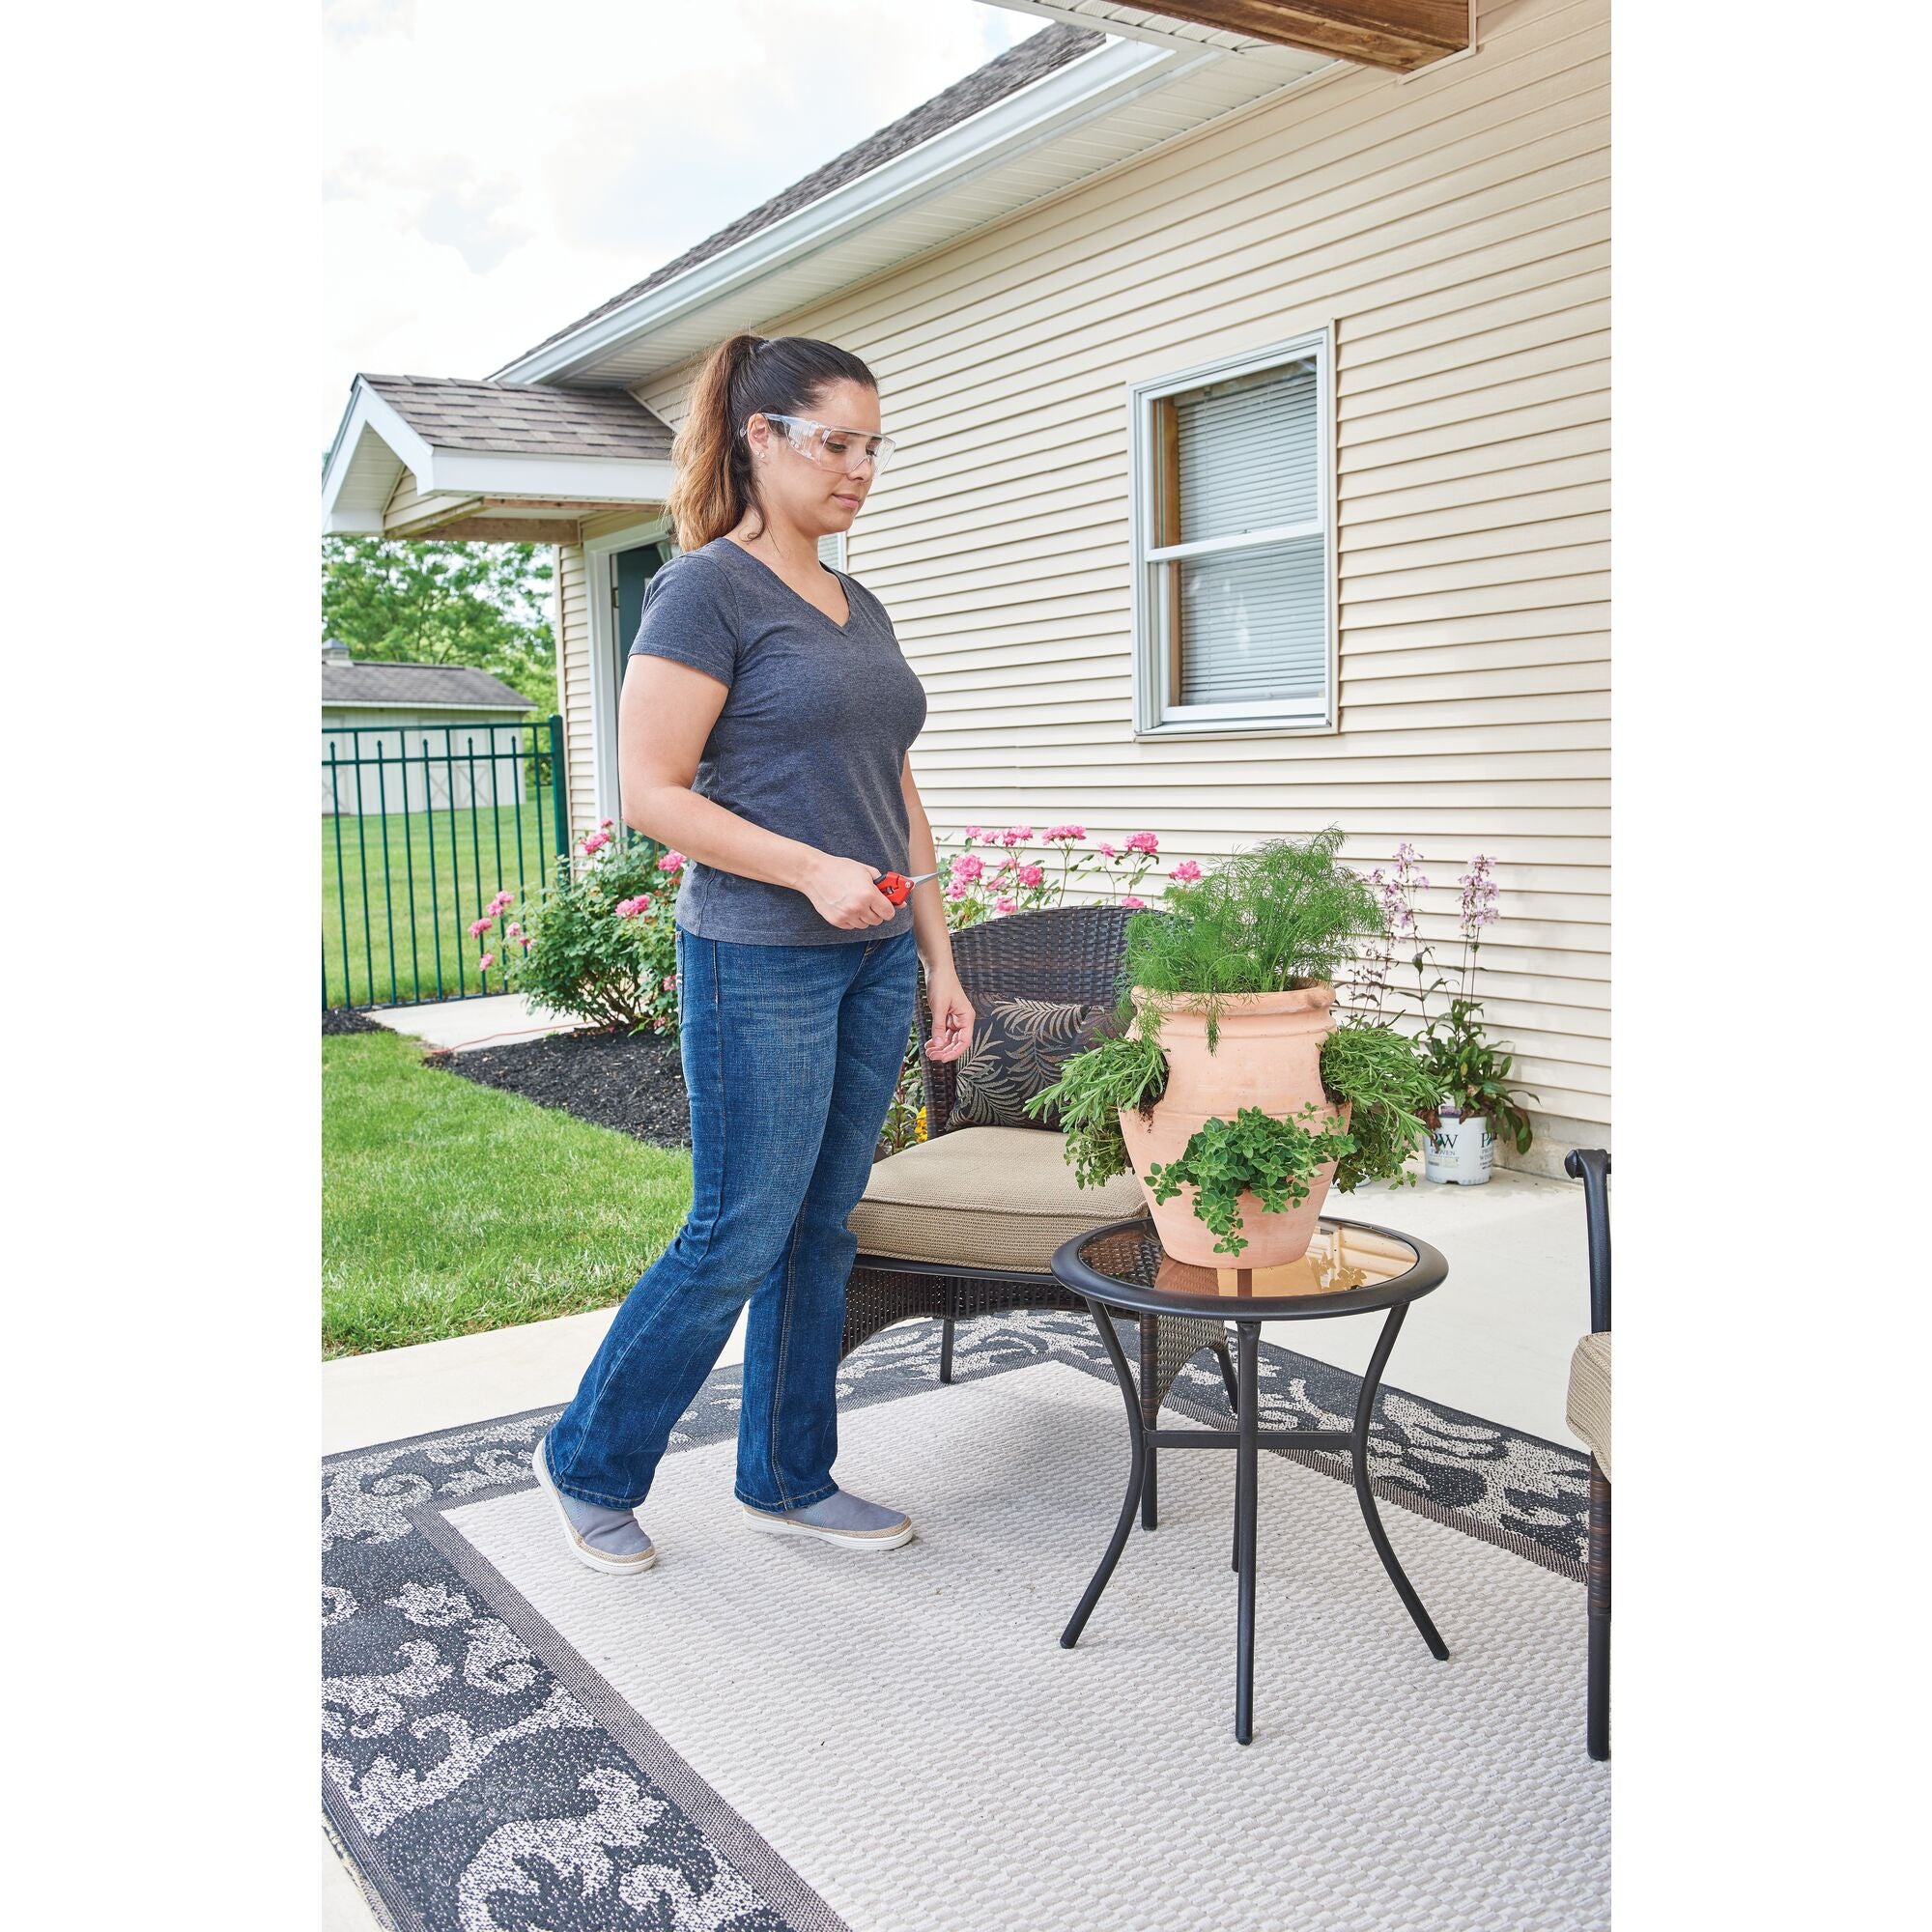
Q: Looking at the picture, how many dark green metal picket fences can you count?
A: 1